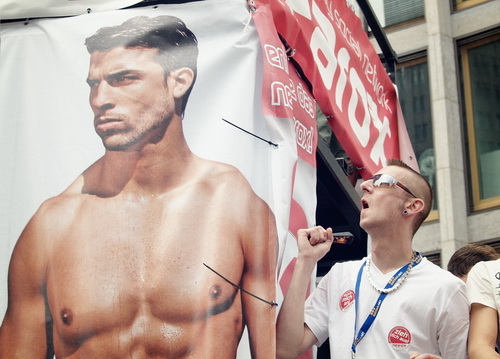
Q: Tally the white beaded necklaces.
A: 1